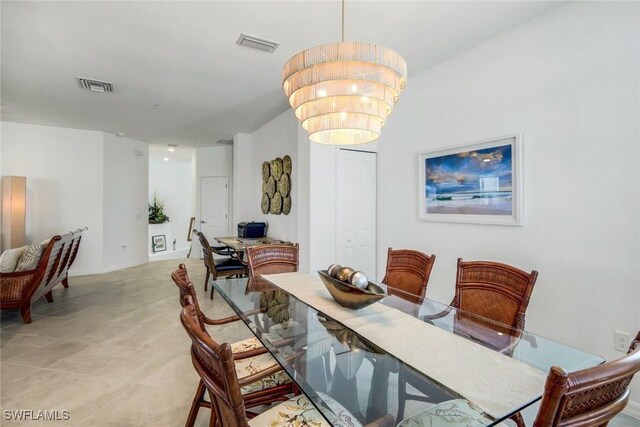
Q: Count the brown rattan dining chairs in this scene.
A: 6